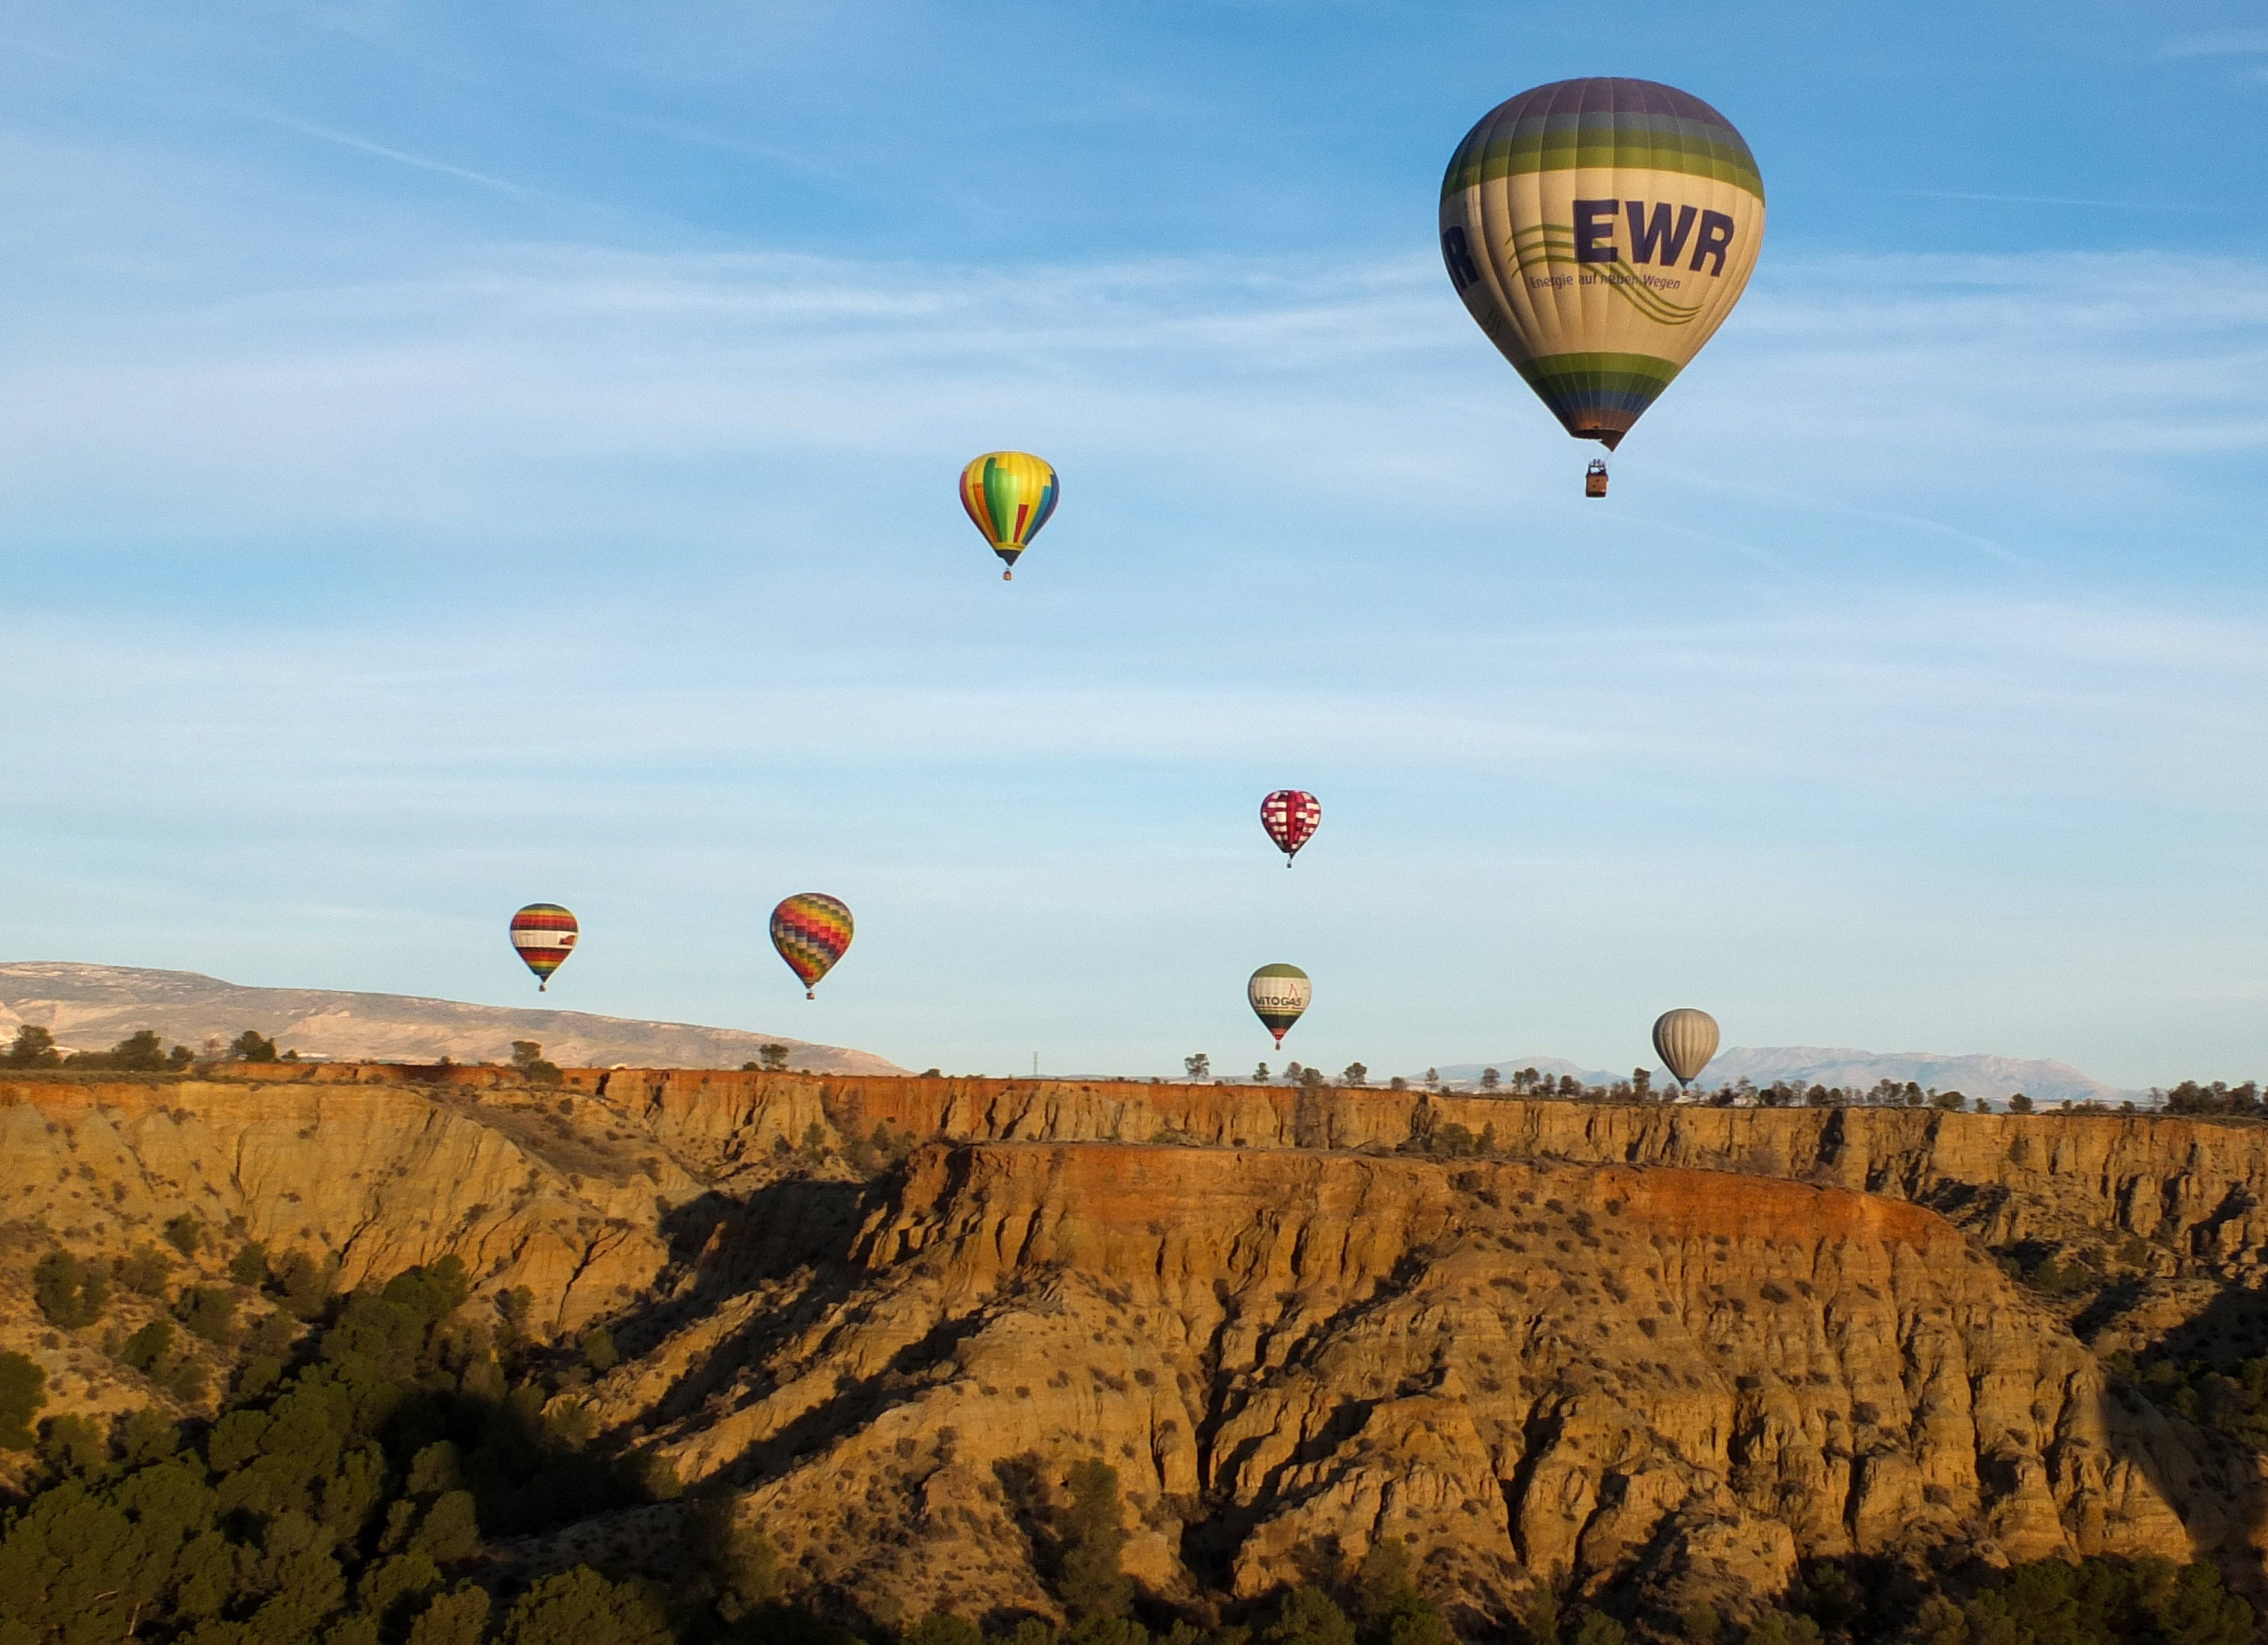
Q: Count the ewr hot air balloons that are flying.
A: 1